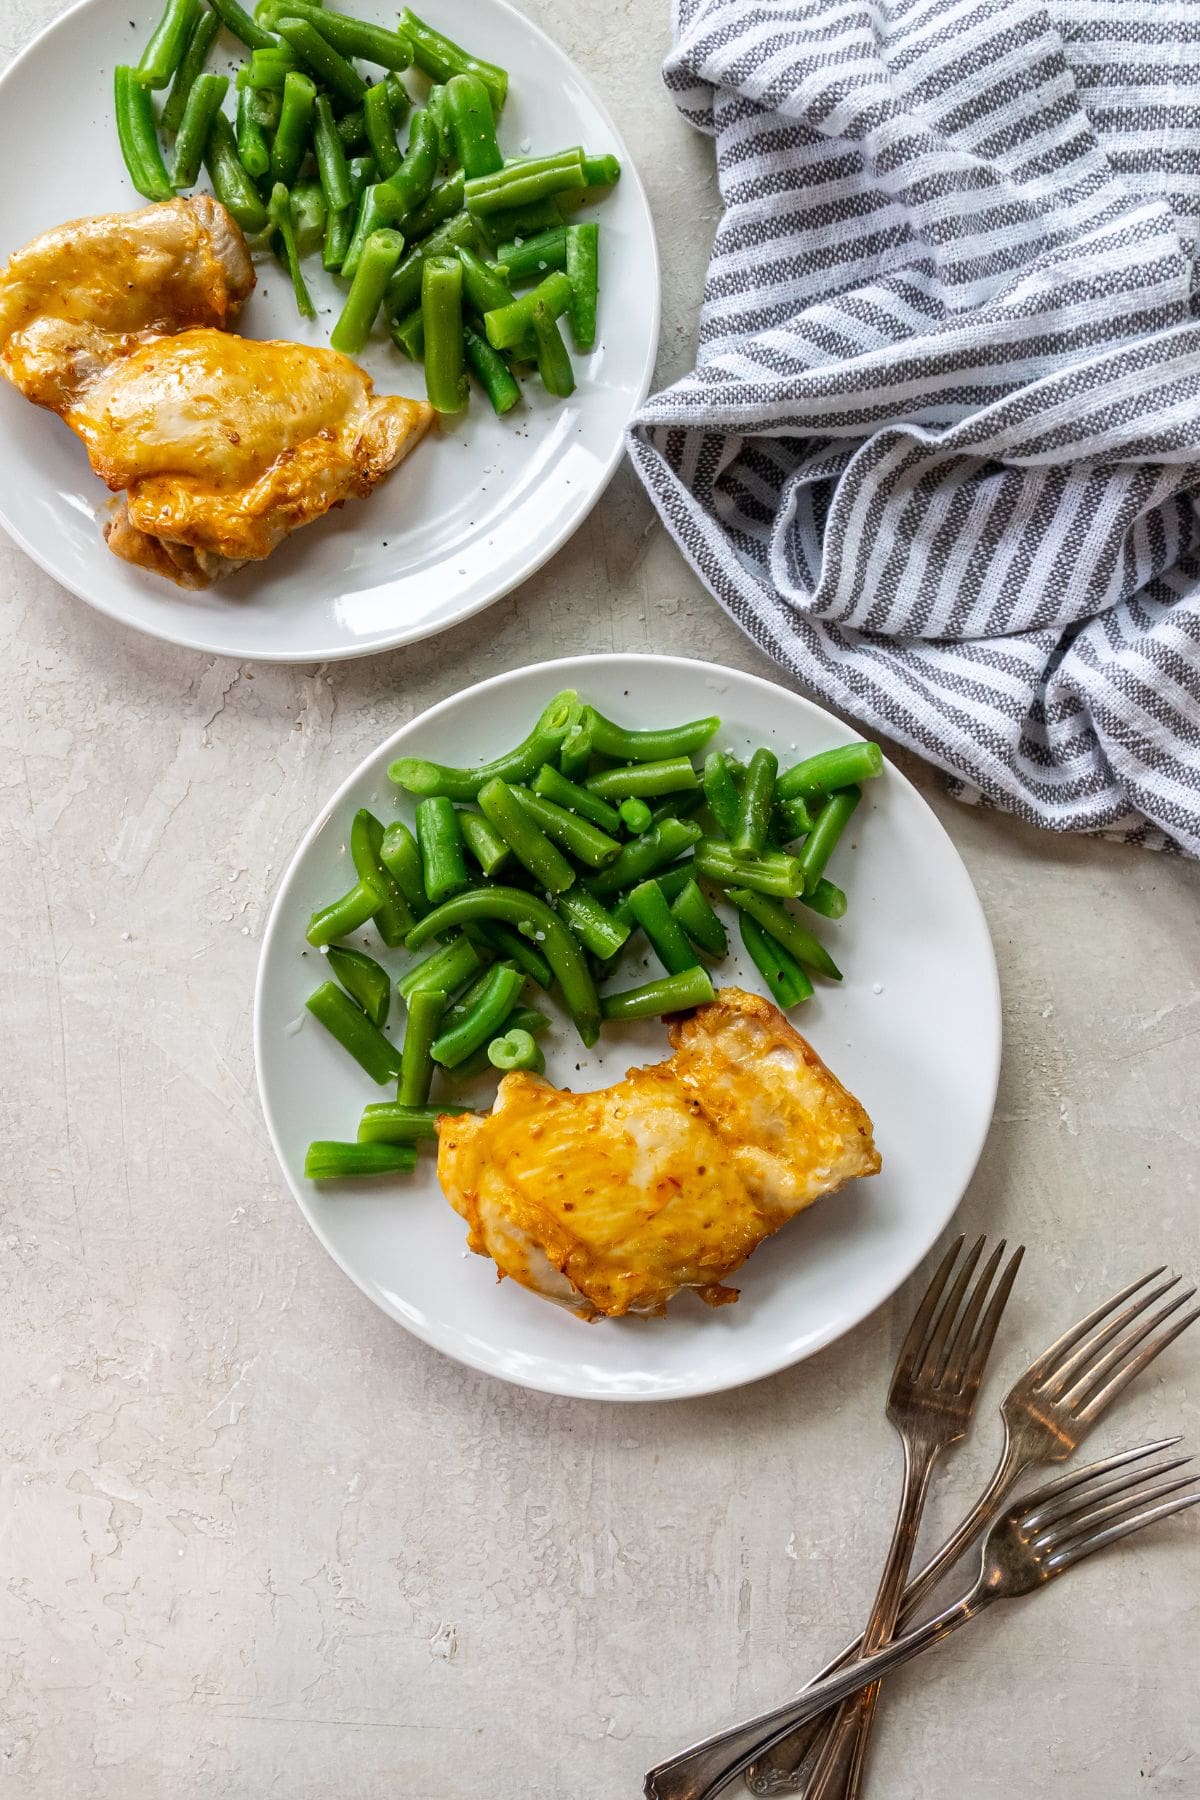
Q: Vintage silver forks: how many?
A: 3